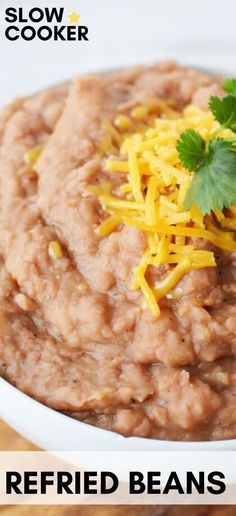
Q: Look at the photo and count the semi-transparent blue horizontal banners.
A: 0